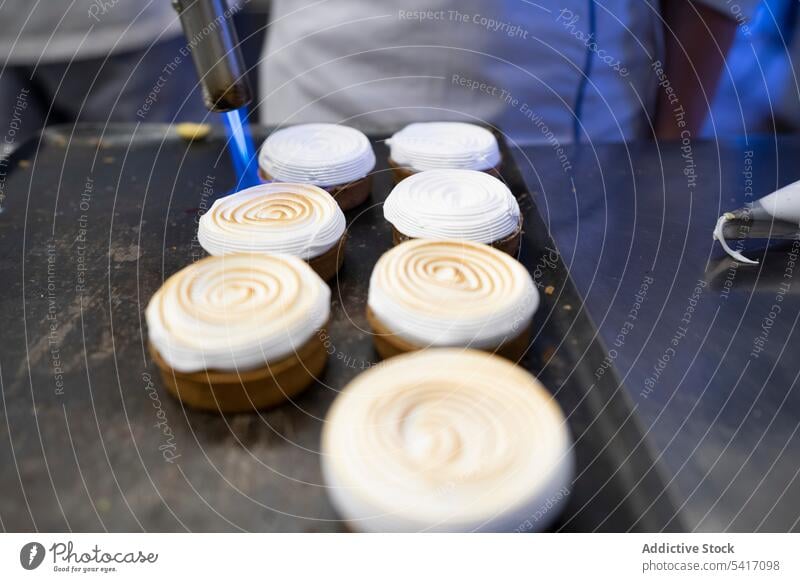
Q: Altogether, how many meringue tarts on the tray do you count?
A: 7